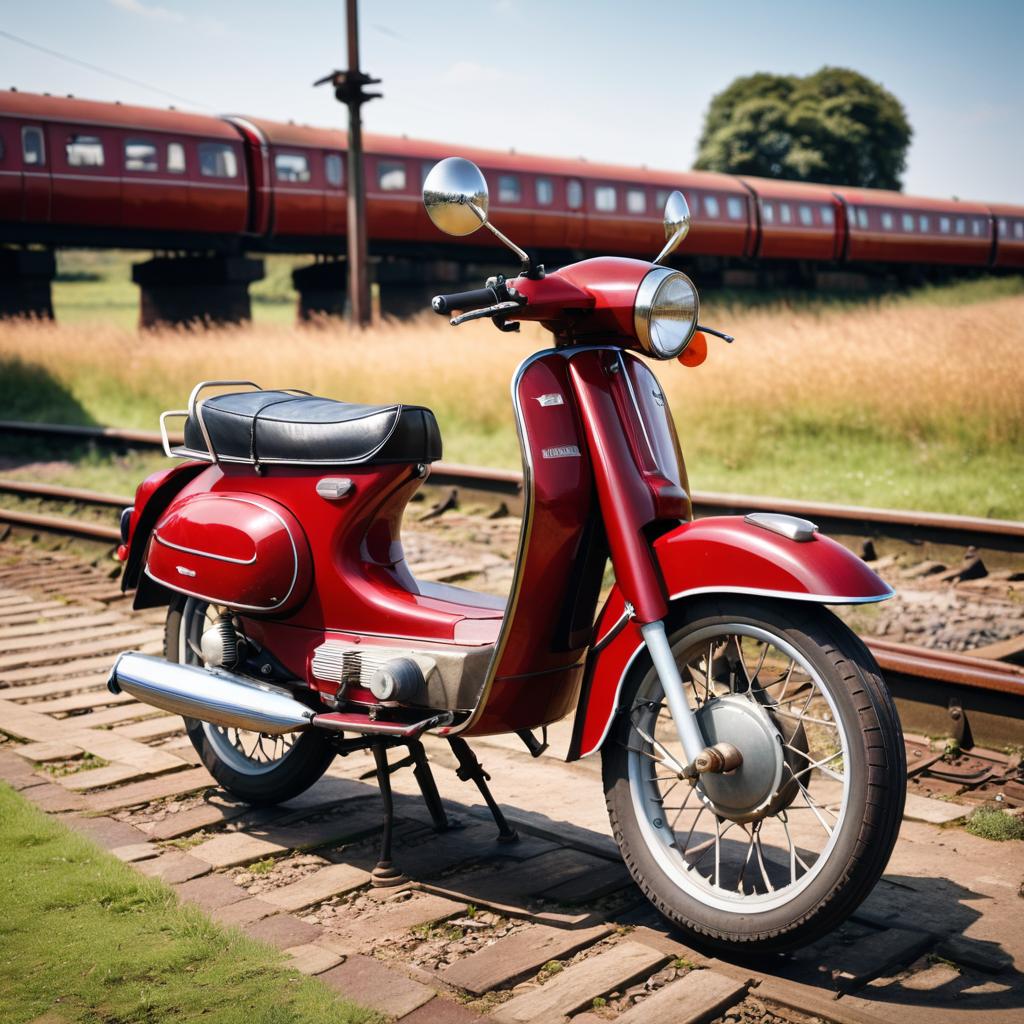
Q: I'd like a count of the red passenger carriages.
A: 5